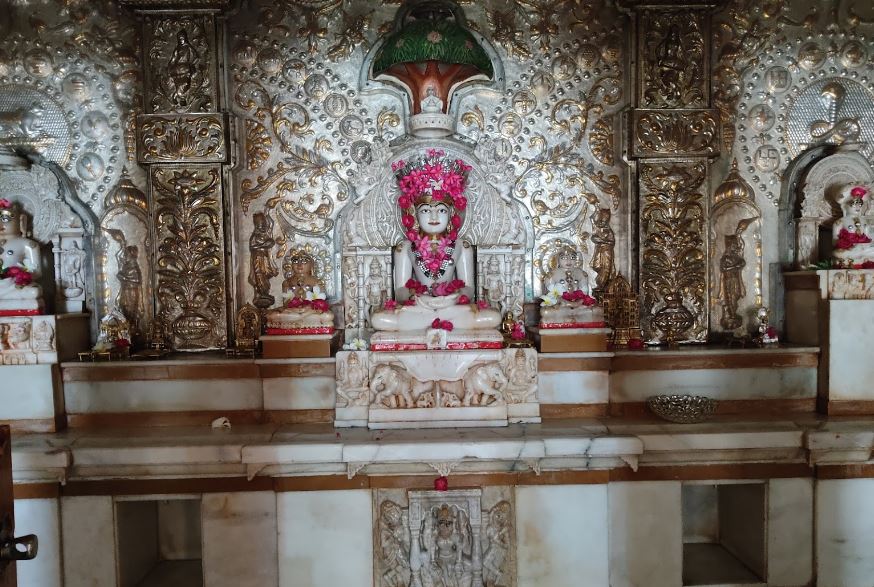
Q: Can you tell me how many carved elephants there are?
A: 2